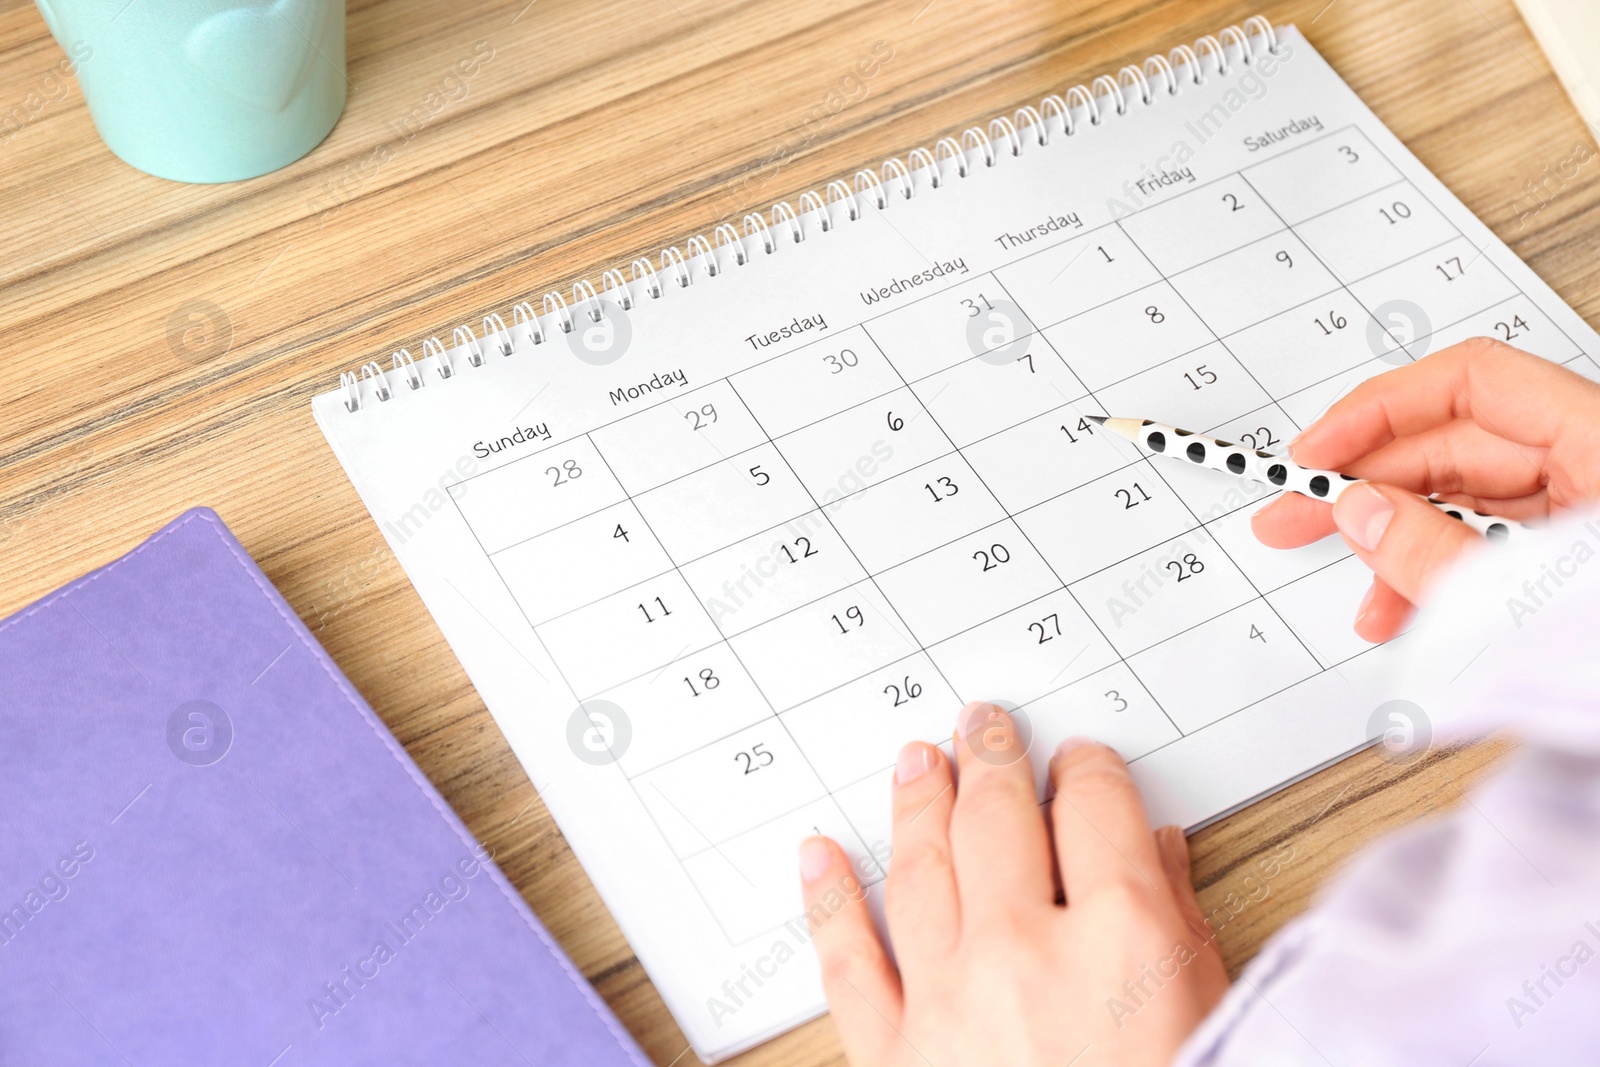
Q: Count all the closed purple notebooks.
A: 1